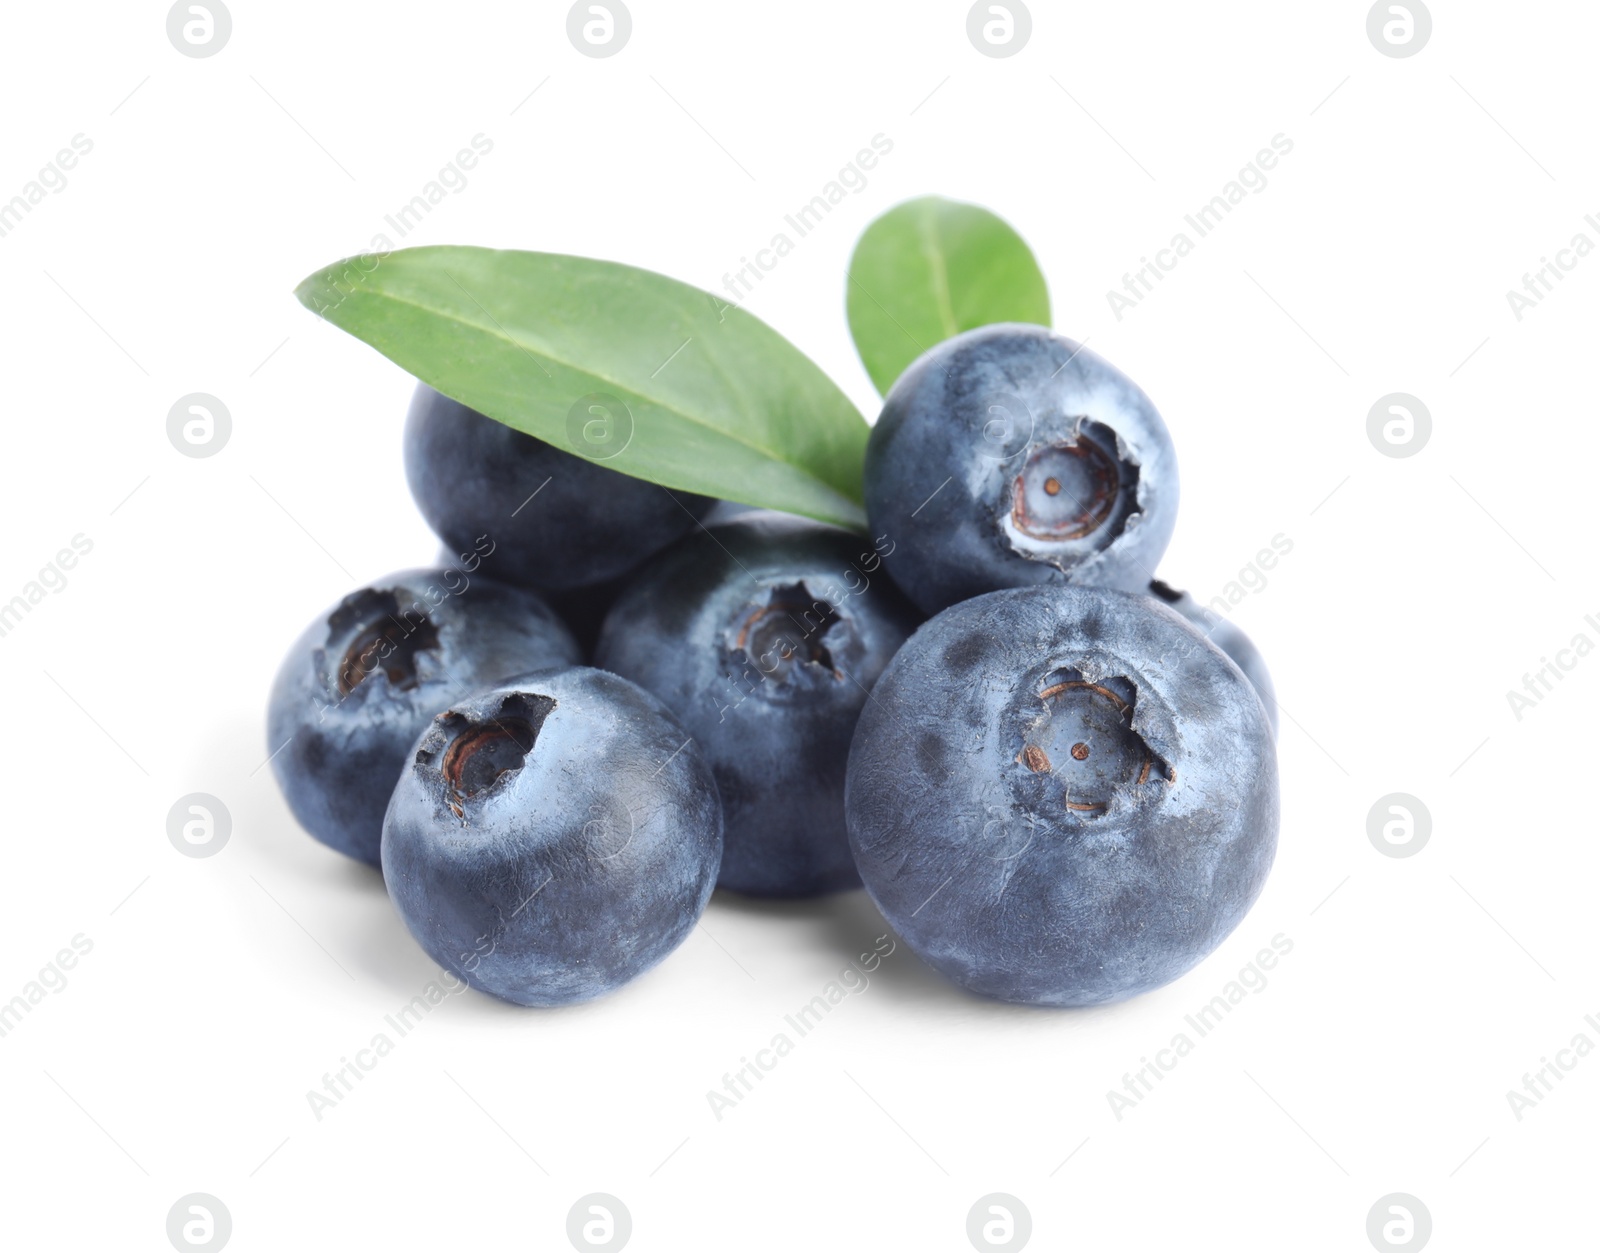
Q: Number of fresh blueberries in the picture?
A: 7